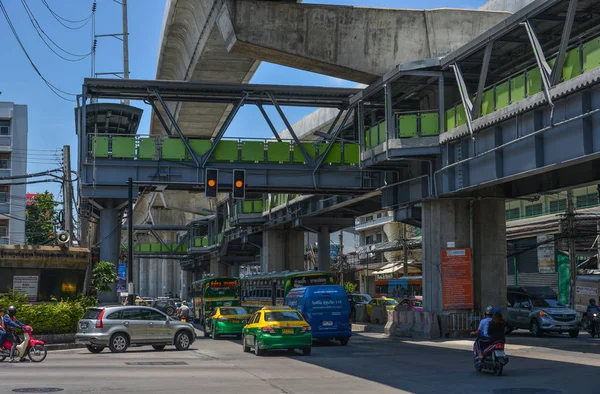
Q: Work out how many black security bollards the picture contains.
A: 0